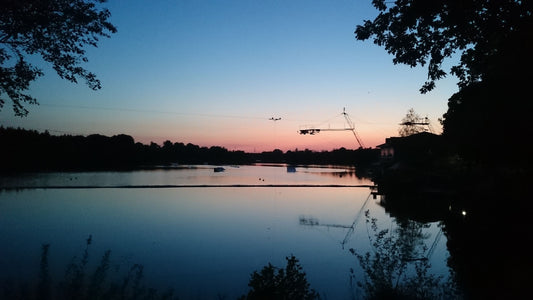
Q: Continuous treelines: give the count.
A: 1